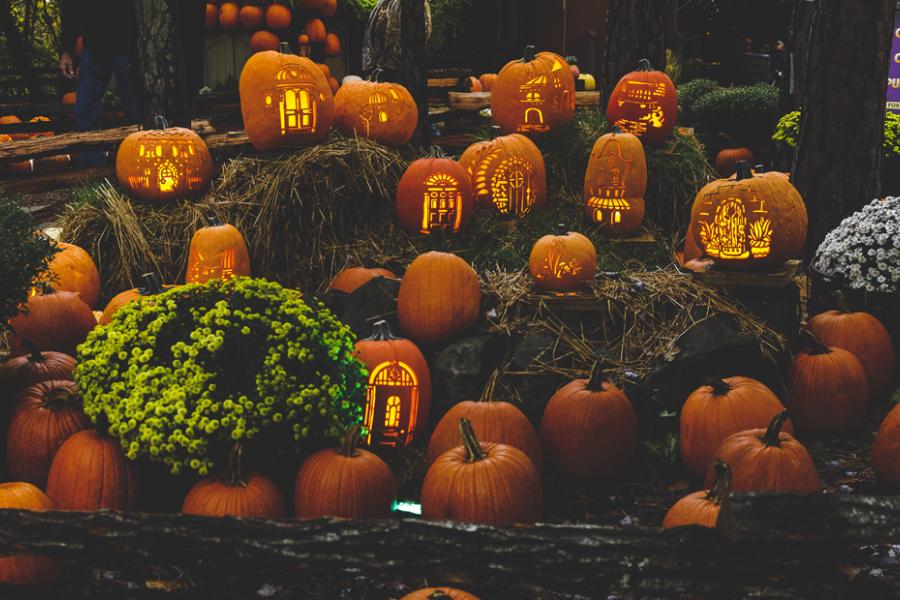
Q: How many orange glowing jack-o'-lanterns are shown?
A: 12